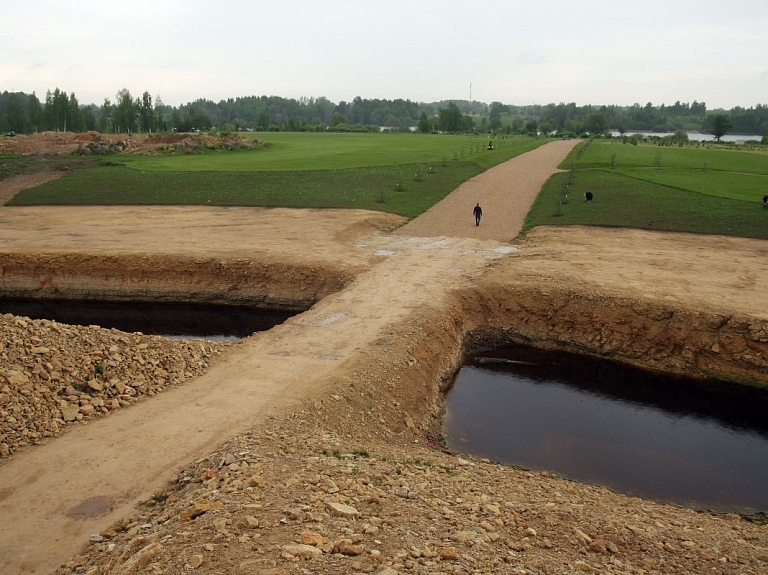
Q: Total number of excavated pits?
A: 2